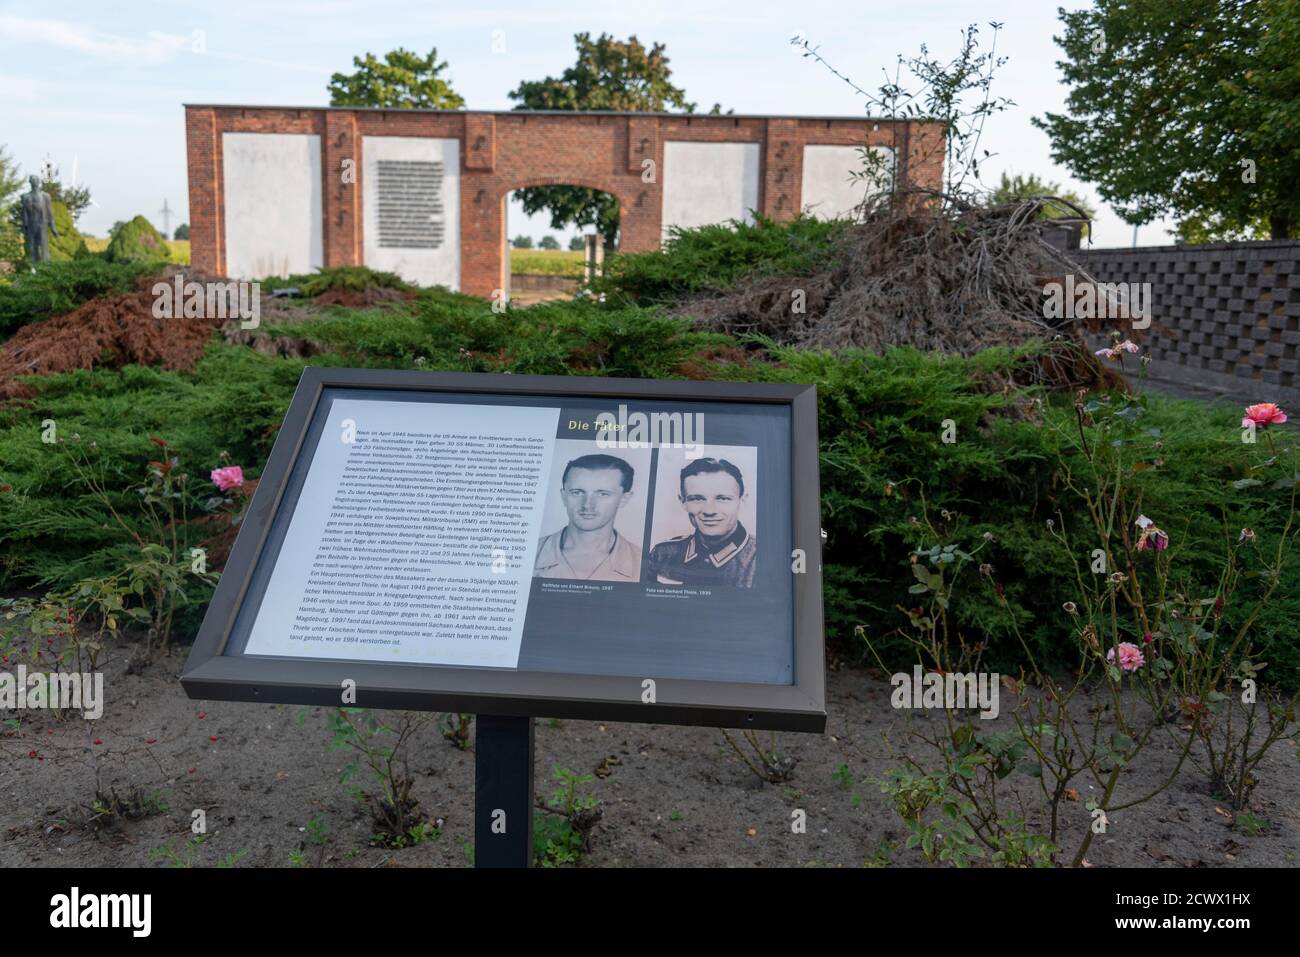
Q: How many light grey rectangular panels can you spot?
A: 4